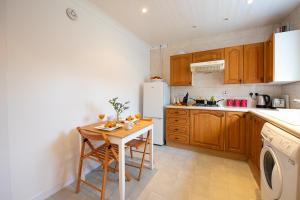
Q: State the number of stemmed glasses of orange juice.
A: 2